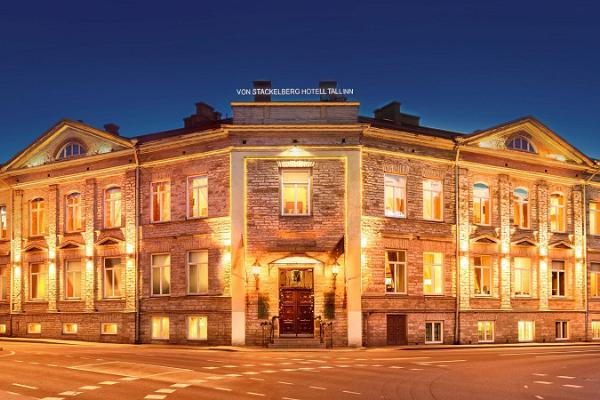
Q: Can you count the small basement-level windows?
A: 11